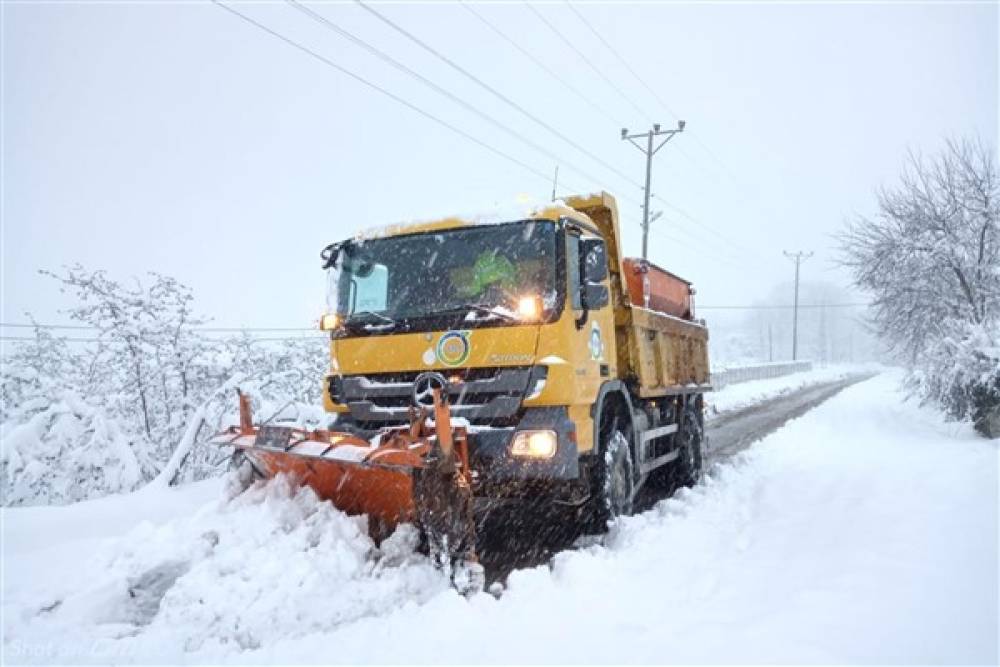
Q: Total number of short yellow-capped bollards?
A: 0